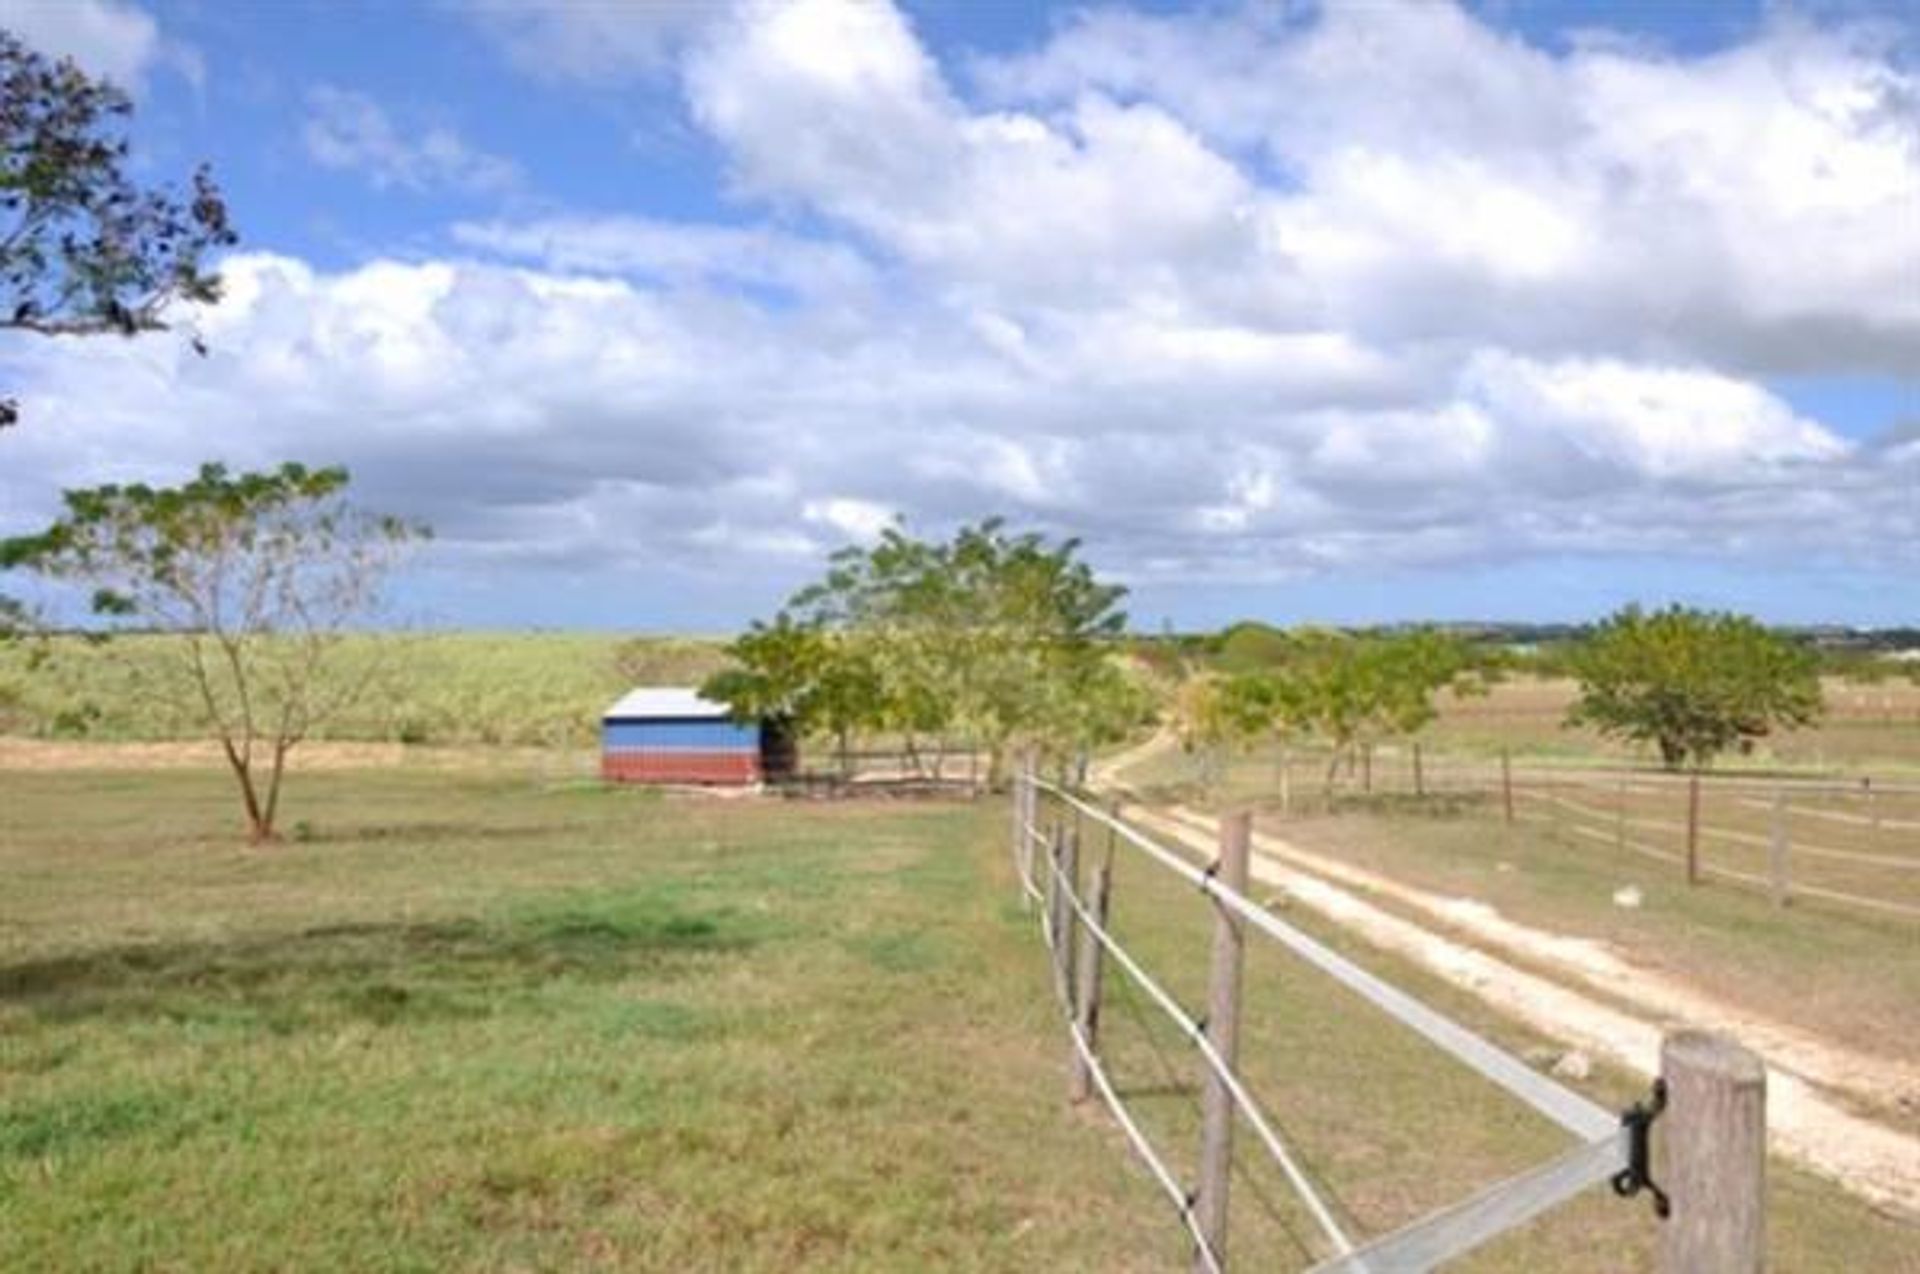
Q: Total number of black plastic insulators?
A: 4